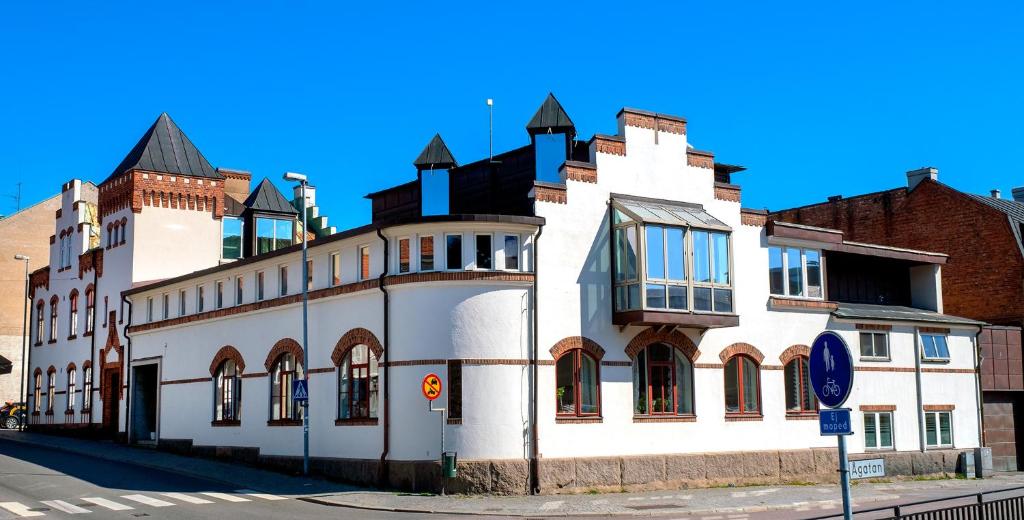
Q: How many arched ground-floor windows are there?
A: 11